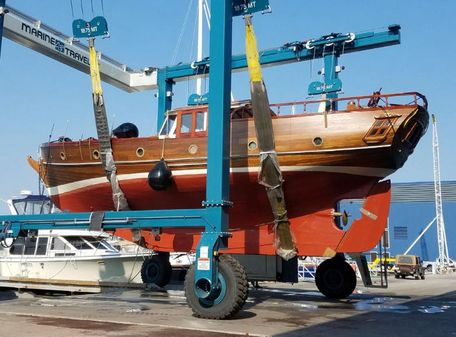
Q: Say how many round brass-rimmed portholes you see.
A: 6